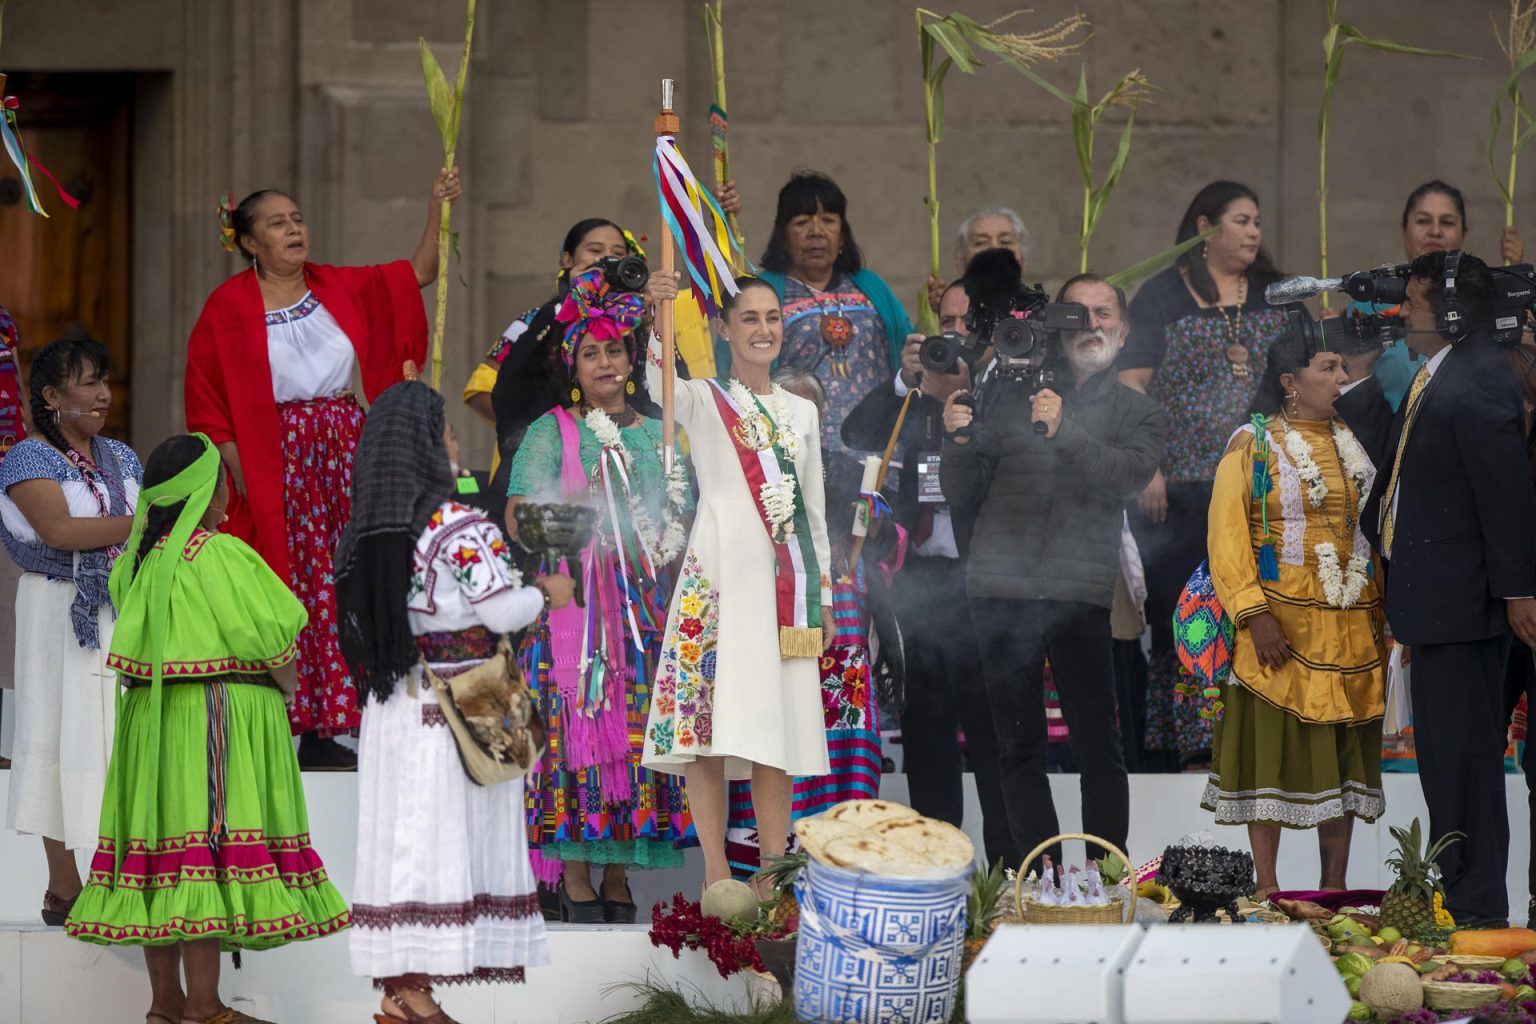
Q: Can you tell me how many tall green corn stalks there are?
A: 6